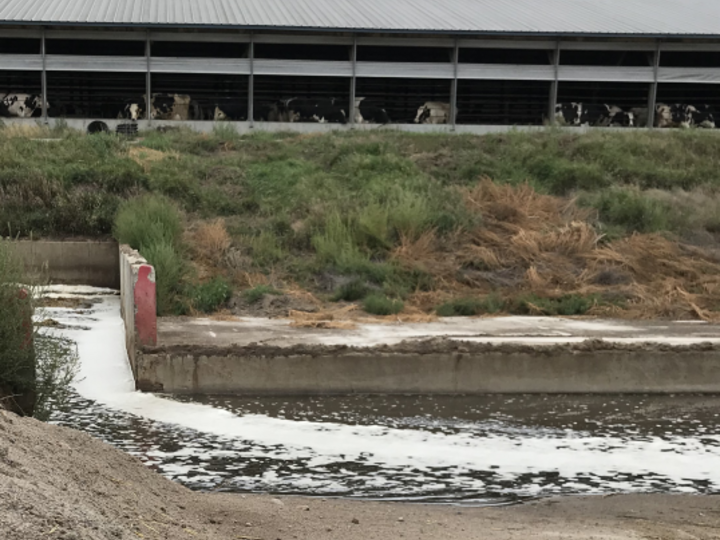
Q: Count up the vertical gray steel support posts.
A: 7